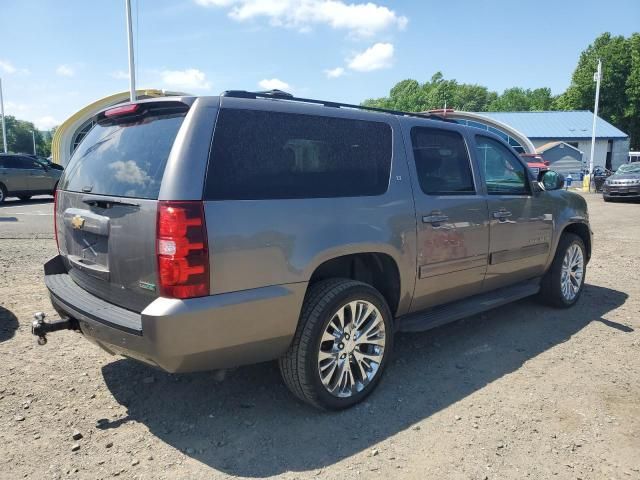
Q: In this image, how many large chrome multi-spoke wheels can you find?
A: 2